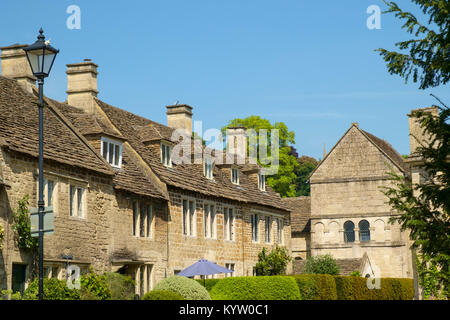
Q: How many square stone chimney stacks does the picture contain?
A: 5